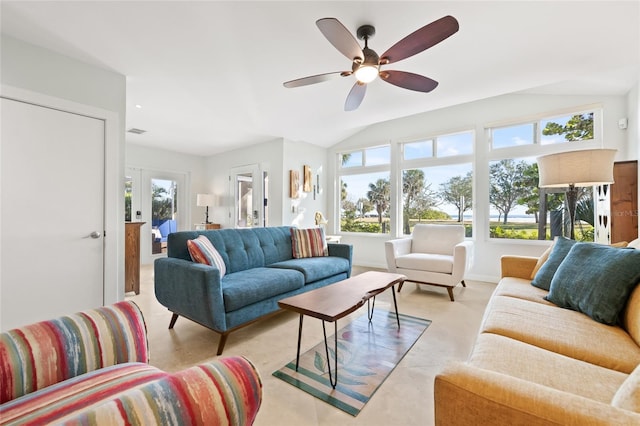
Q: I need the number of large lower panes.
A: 3